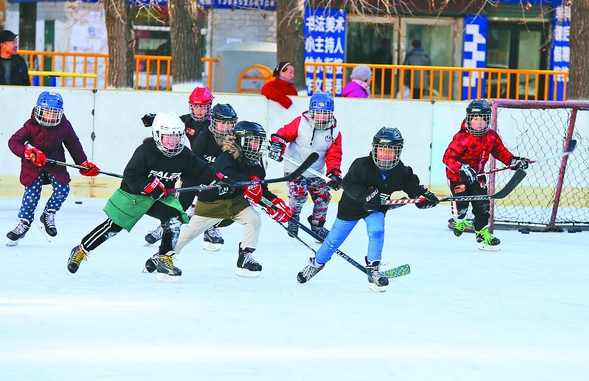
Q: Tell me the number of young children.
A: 8